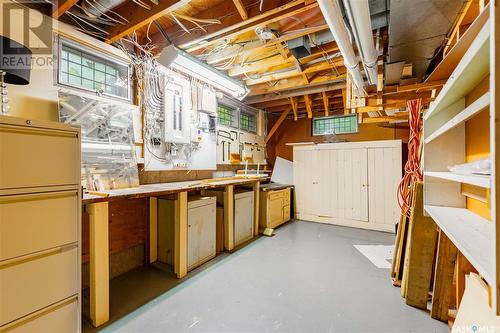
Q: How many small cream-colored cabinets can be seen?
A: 2